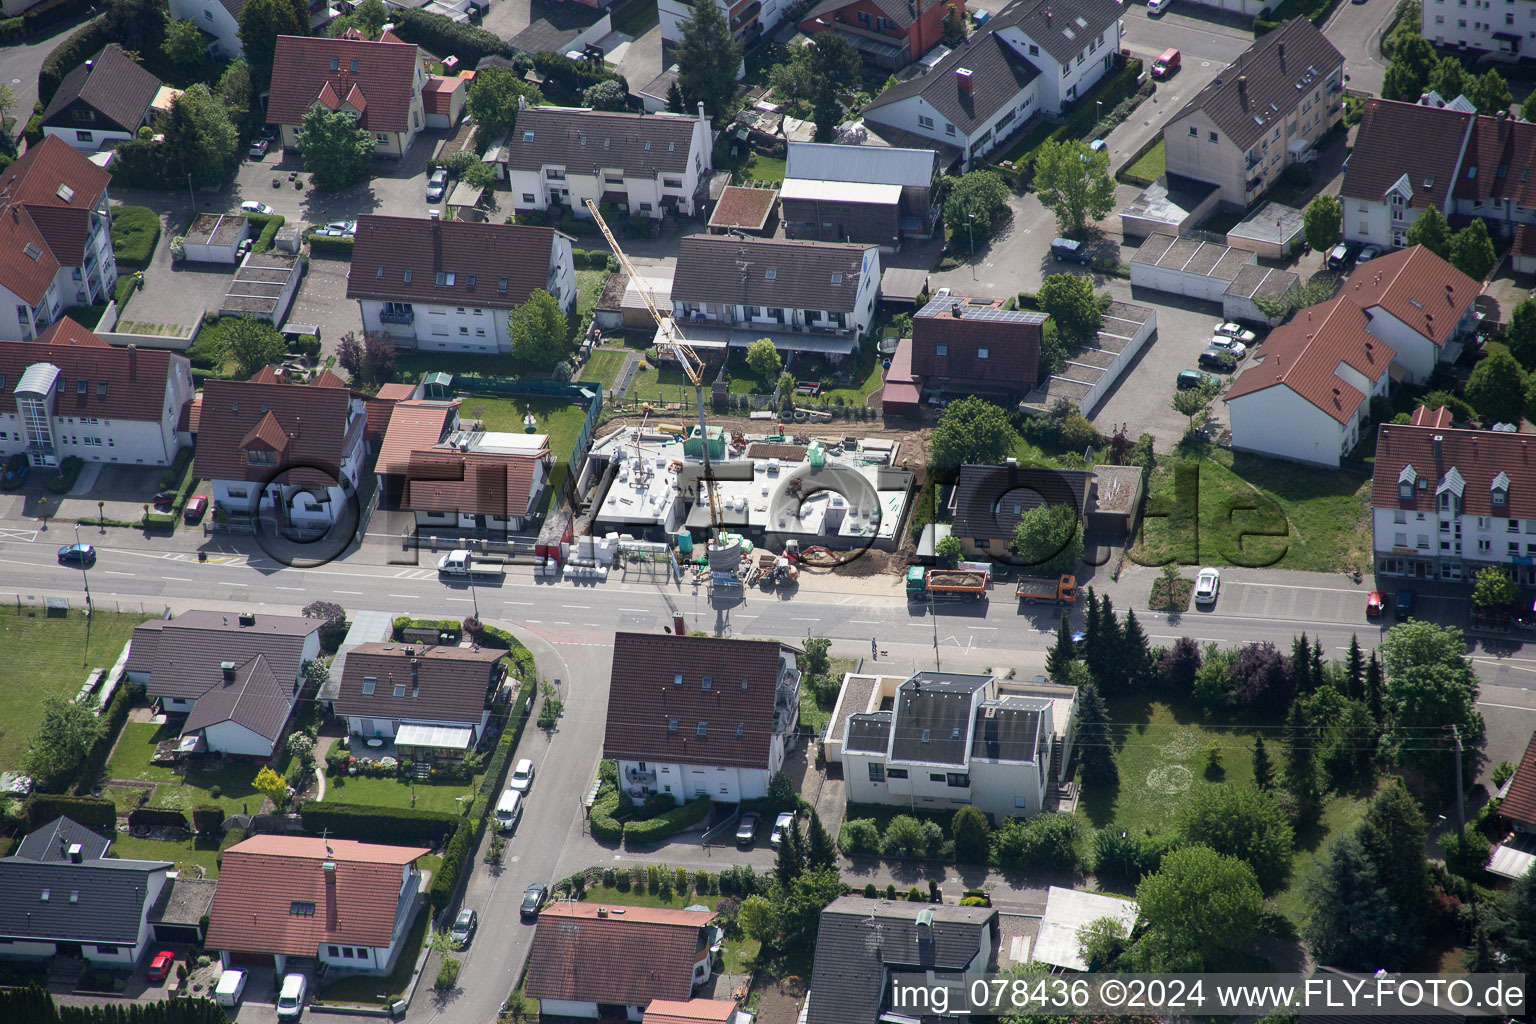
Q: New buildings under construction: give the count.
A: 1